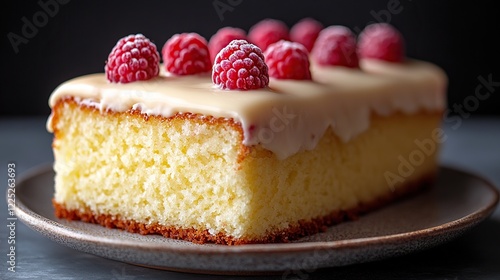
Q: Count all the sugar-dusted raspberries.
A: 9